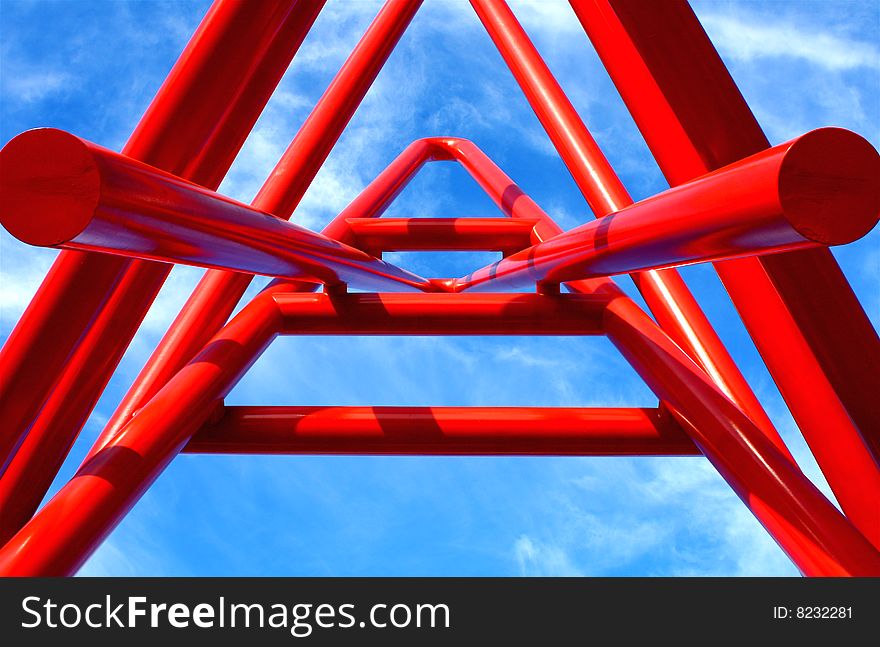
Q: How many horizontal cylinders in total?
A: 3